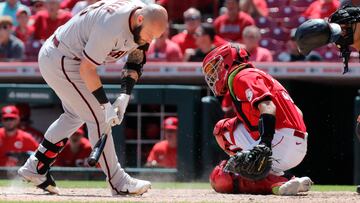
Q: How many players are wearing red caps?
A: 3